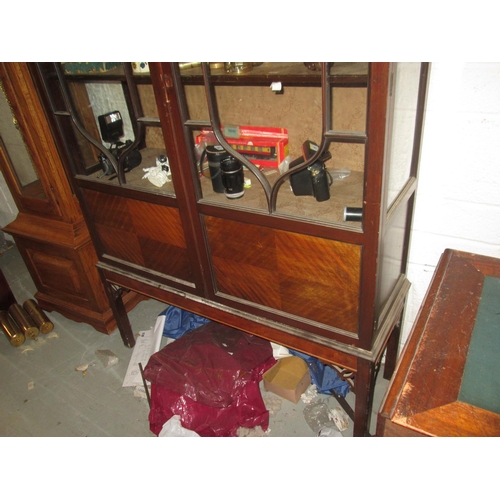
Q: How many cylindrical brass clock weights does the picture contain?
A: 3